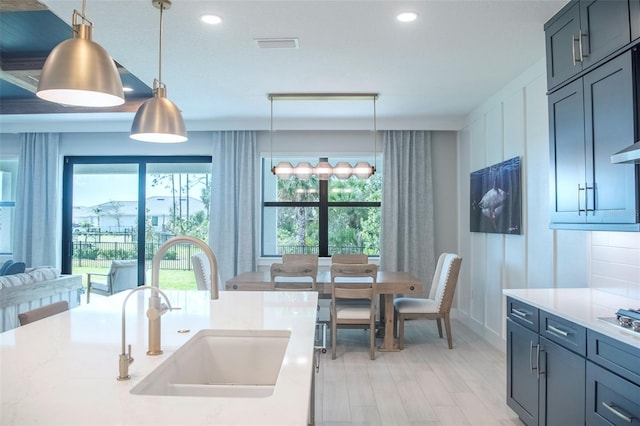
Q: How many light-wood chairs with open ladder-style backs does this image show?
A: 4